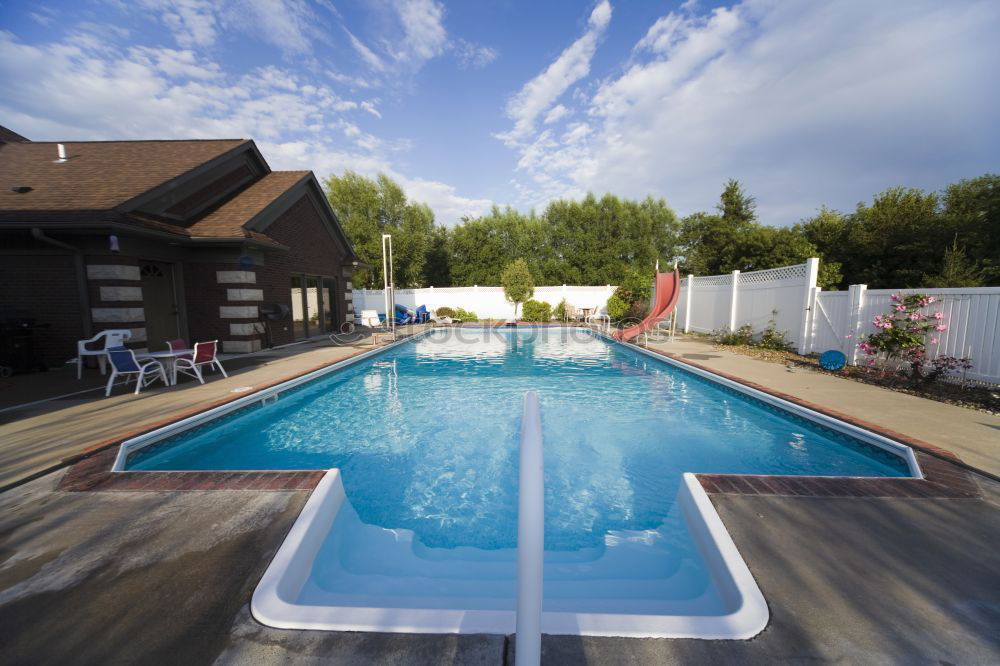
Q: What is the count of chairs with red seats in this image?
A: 2